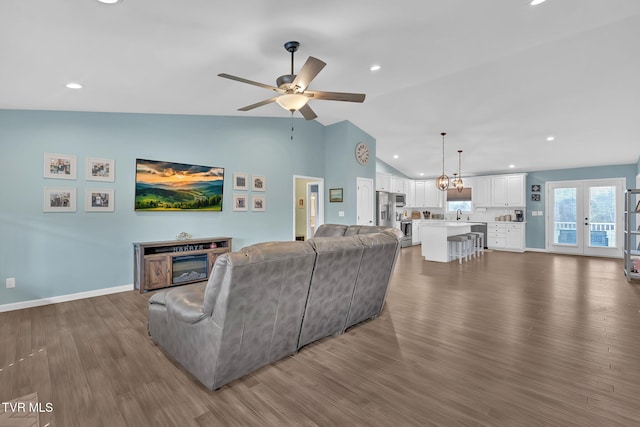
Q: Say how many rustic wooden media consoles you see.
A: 1